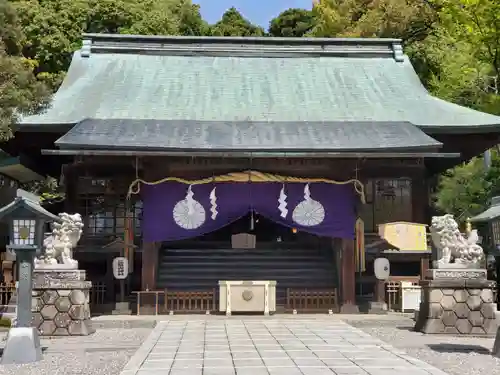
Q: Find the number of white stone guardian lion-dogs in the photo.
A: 2